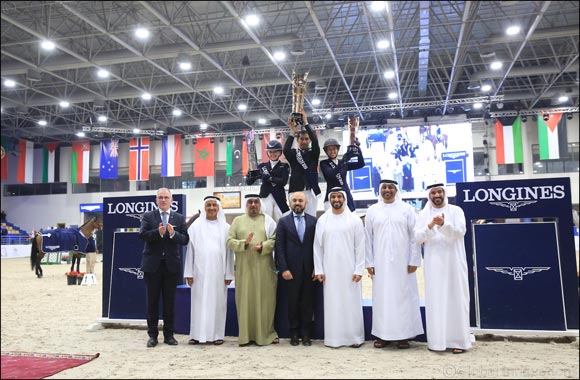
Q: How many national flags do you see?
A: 13